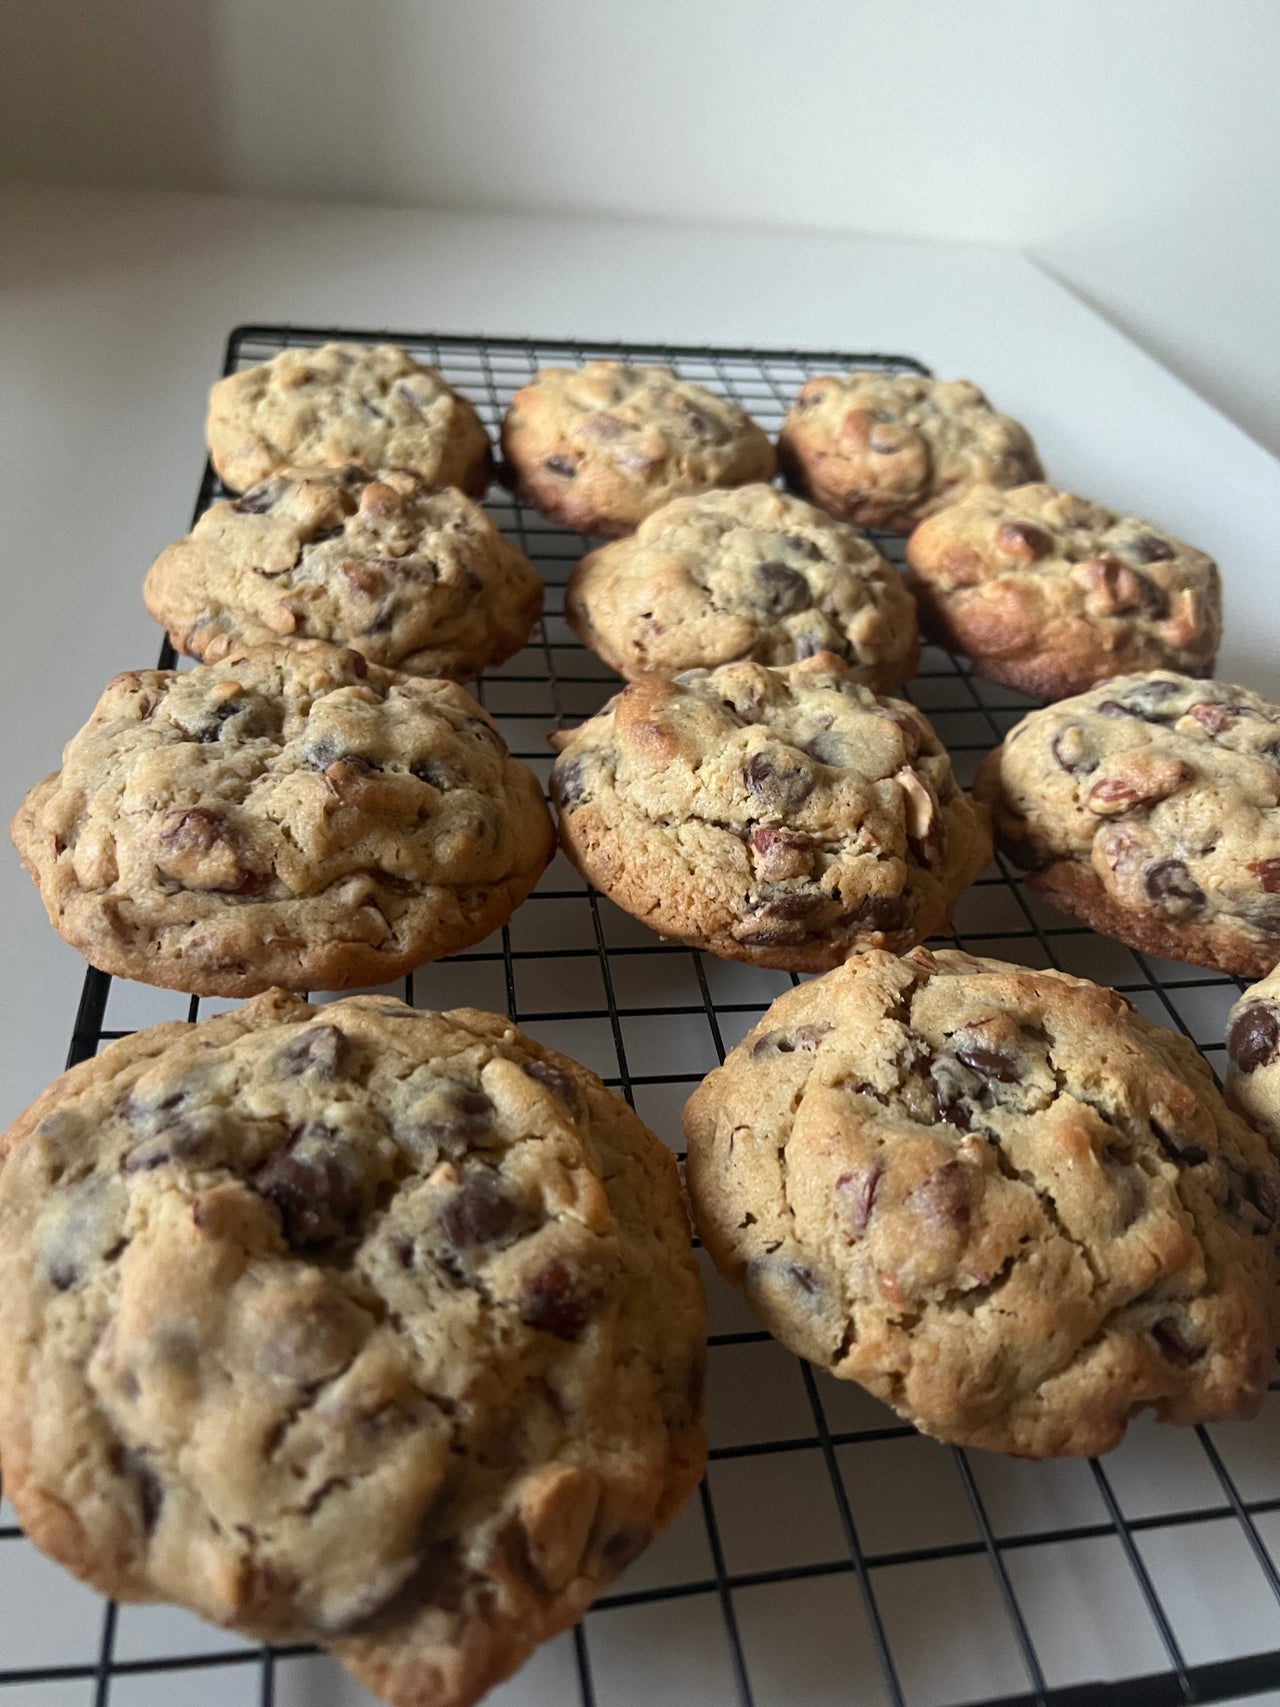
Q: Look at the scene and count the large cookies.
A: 12